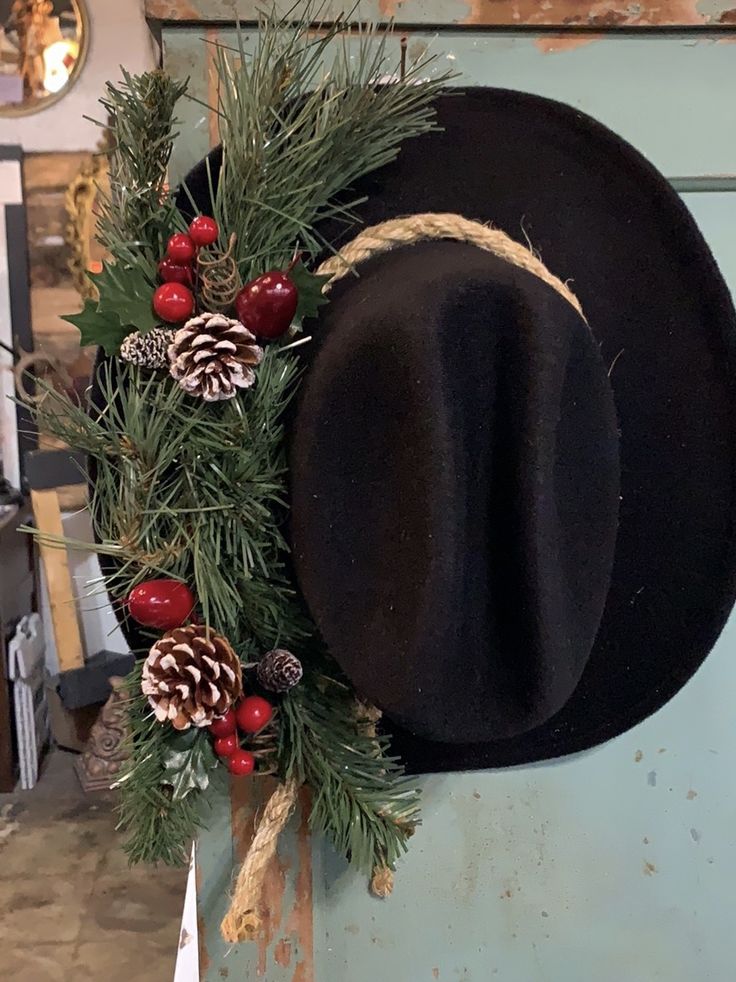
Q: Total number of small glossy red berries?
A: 8